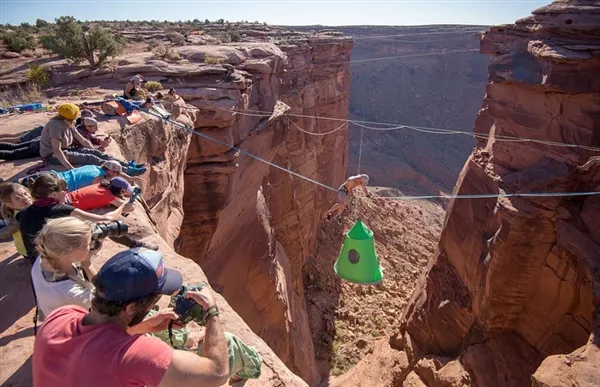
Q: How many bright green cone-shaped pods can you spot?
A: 1